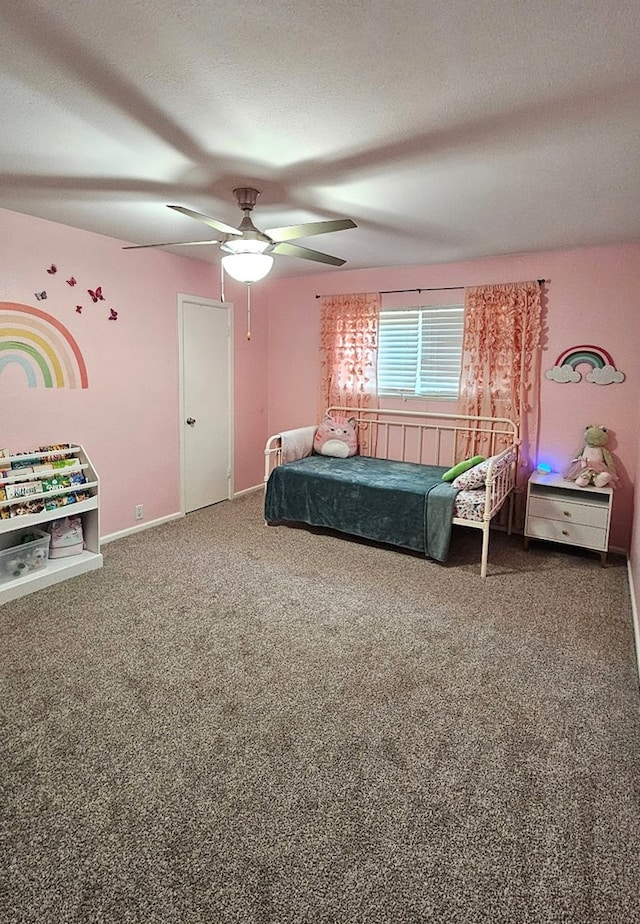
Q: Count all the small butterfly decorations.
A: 6